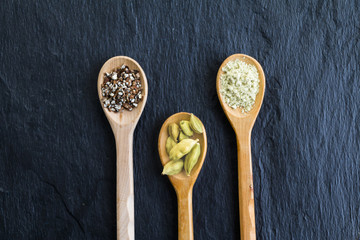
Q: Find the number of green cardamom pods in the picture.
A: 8